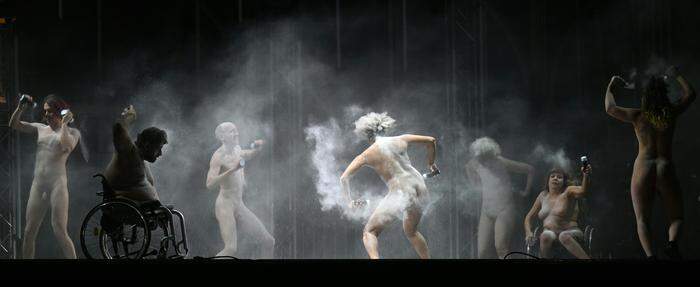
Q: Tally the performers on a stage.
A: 7